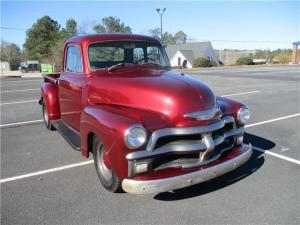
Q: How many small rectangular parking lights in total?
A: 2